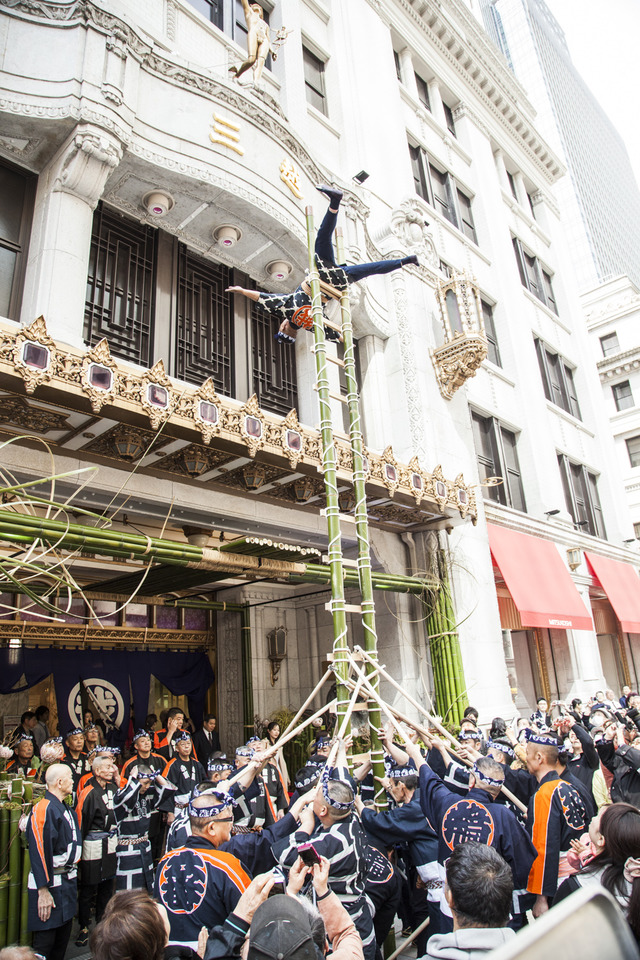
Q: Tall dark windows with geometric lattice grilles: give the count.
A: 3